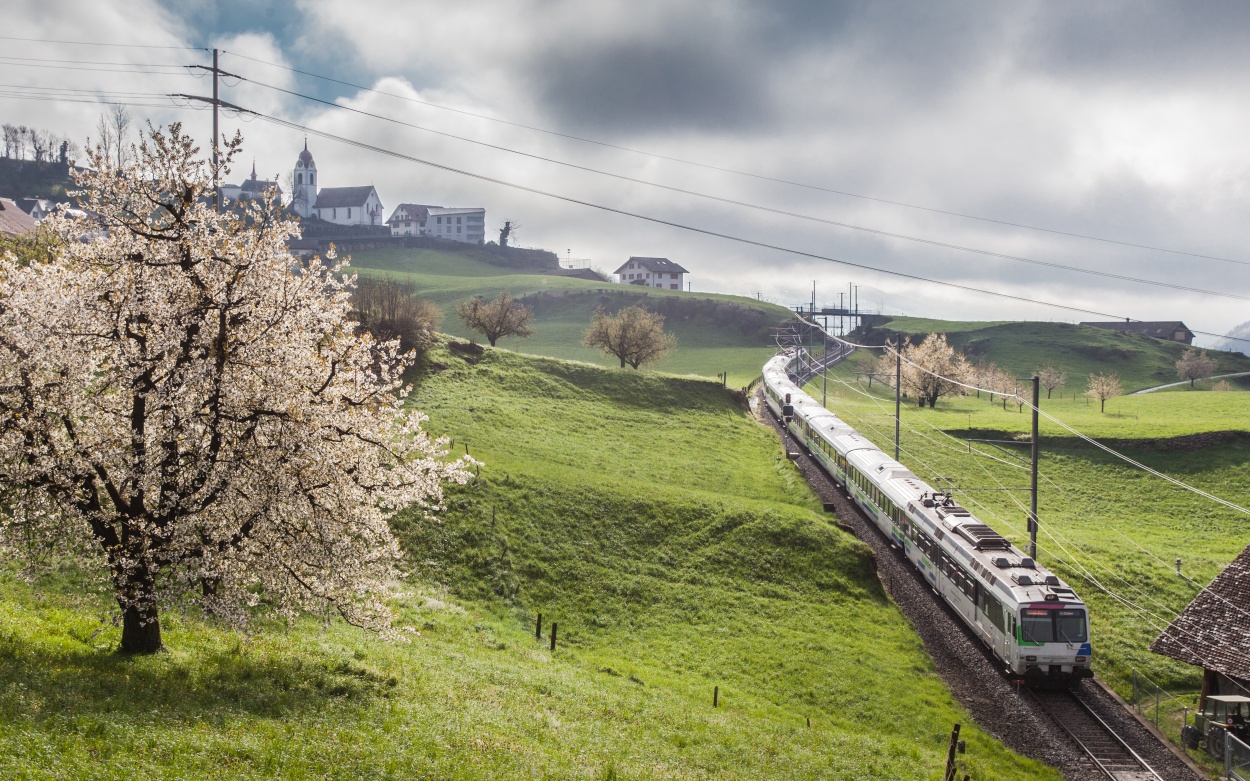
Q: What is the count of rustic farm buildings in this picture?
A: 2